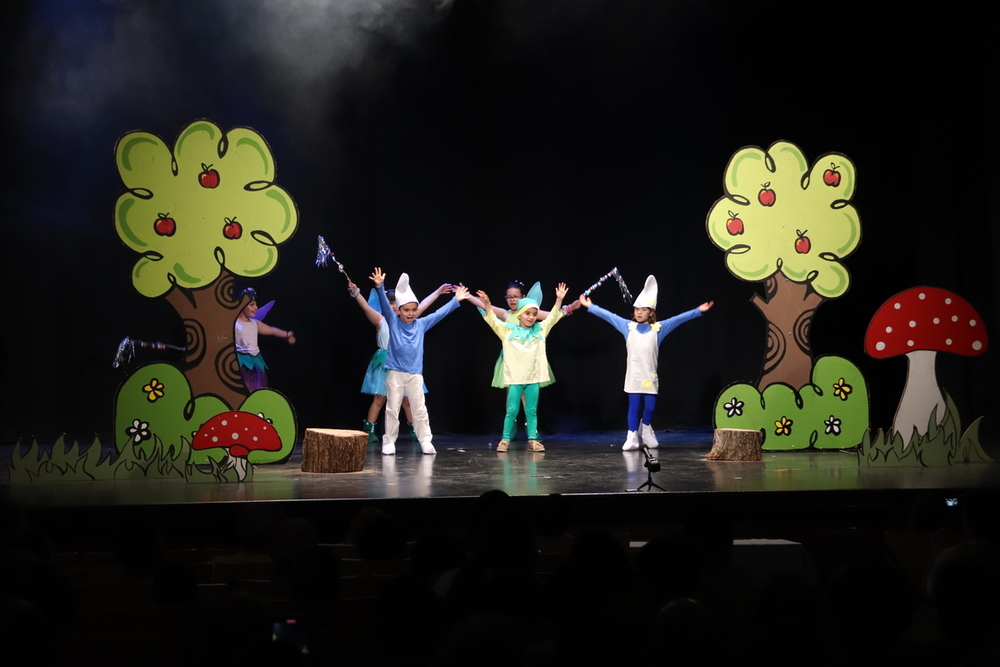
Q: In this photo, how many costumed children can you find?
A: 6